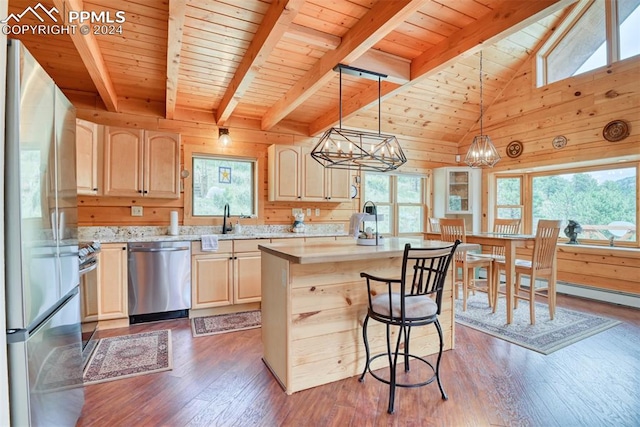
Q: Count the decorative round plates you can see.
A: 3